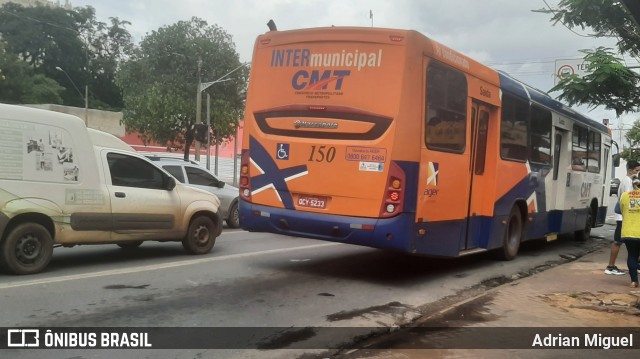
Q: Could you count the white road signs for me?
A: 1